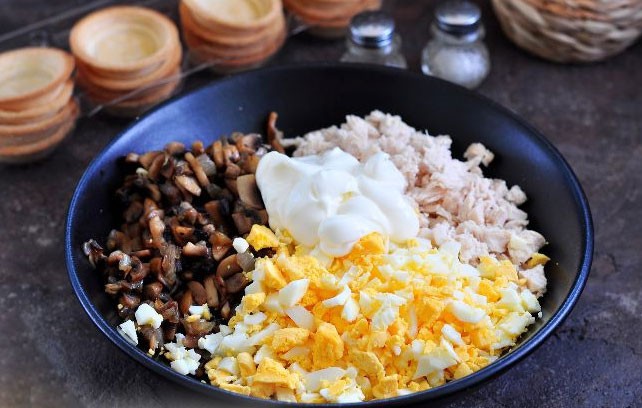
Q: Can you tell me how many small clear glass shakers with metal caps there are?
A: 2